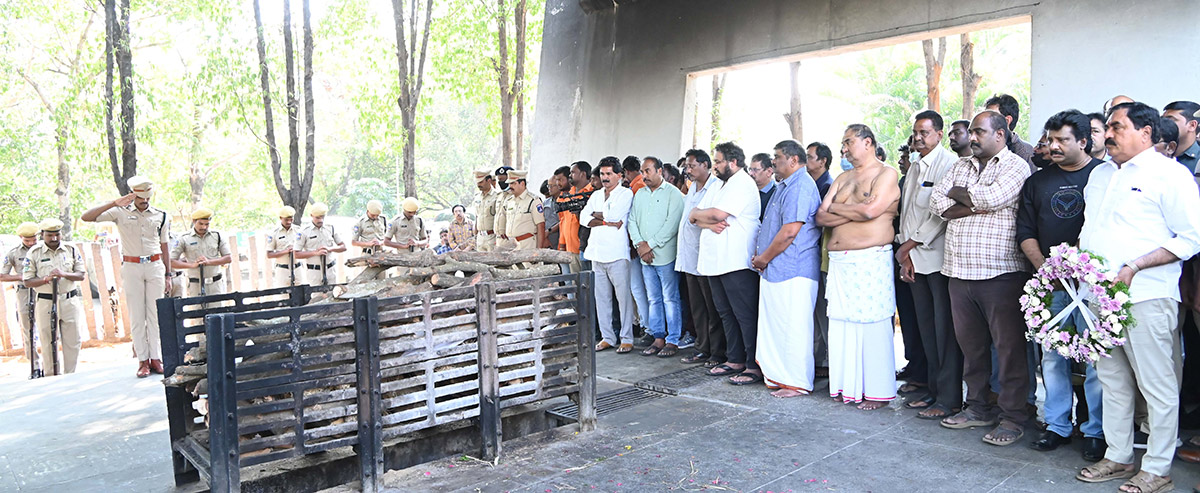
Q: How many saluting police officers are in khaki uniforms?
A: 1